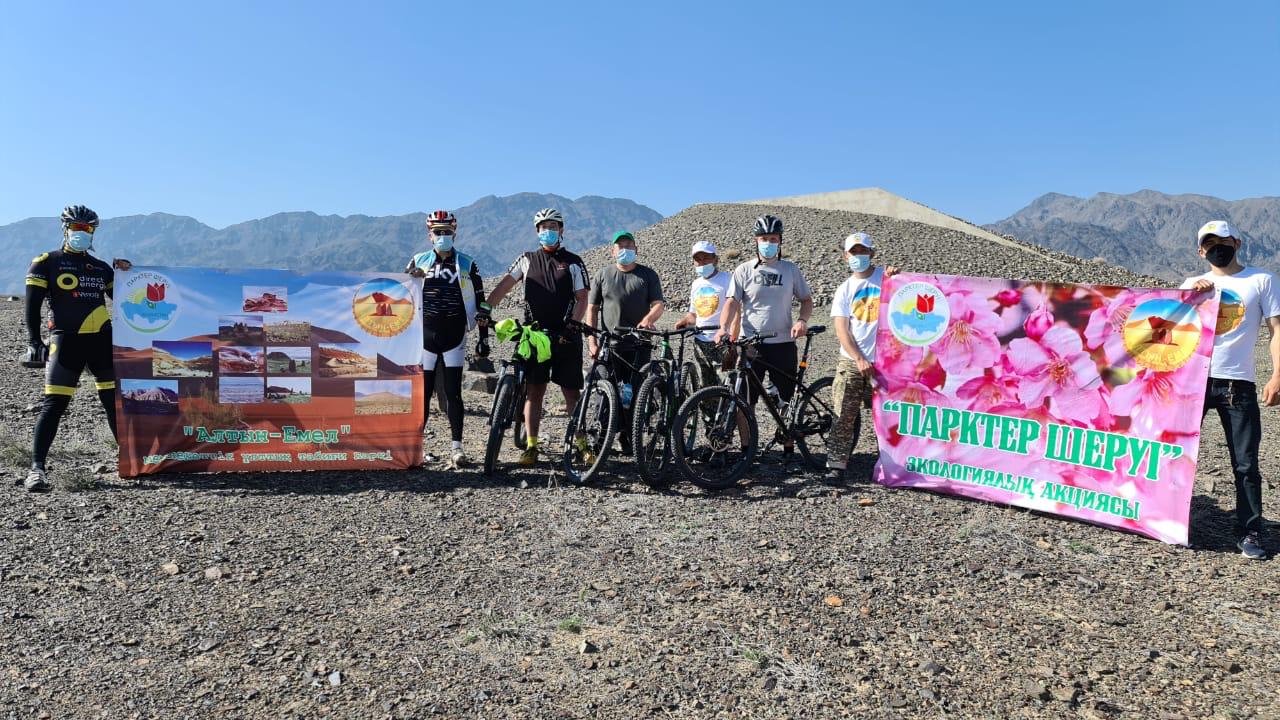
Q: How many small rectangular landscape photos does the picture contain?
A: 11